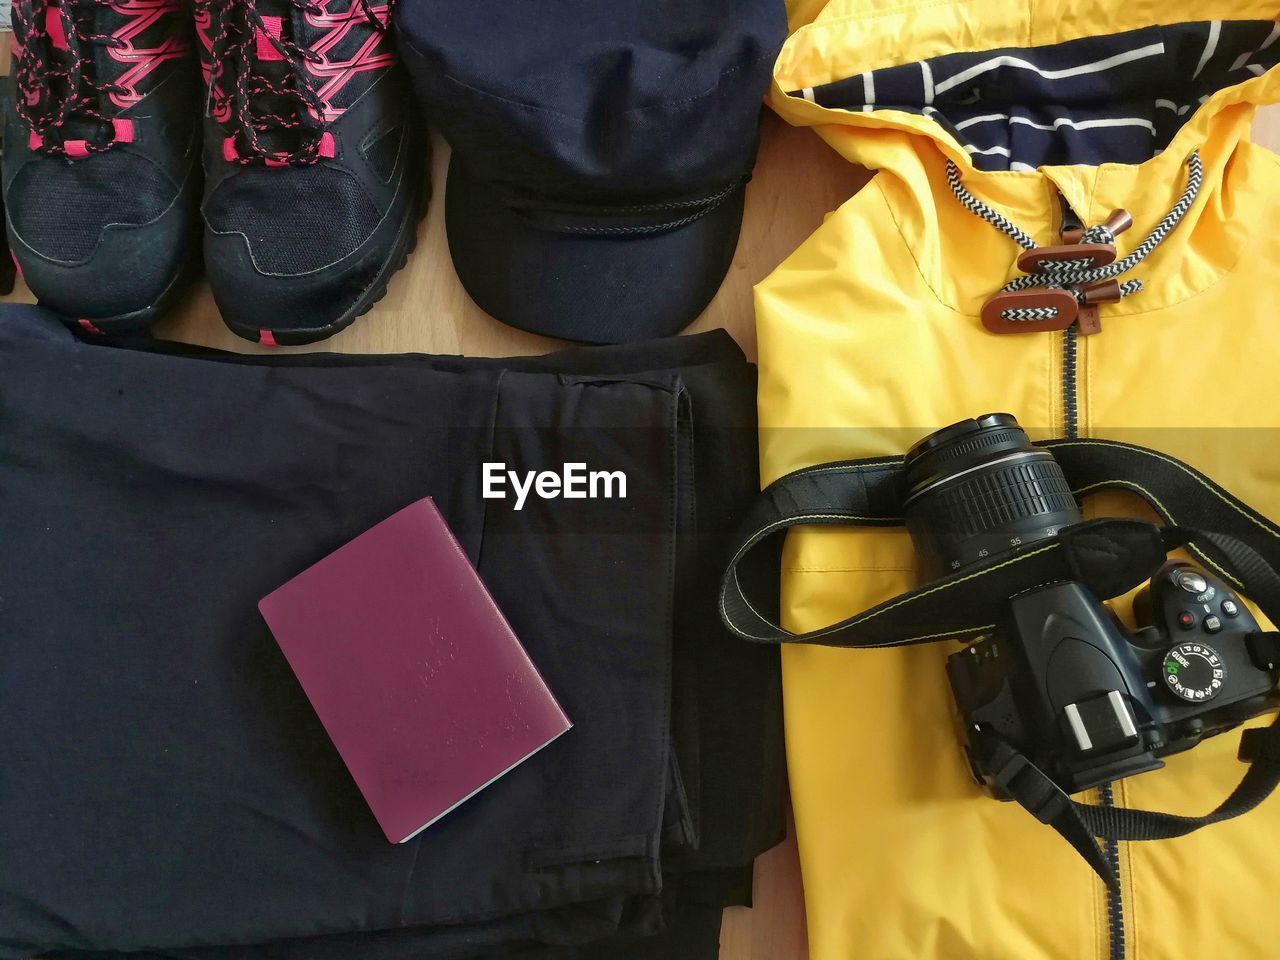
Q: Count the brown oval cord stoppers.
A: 2